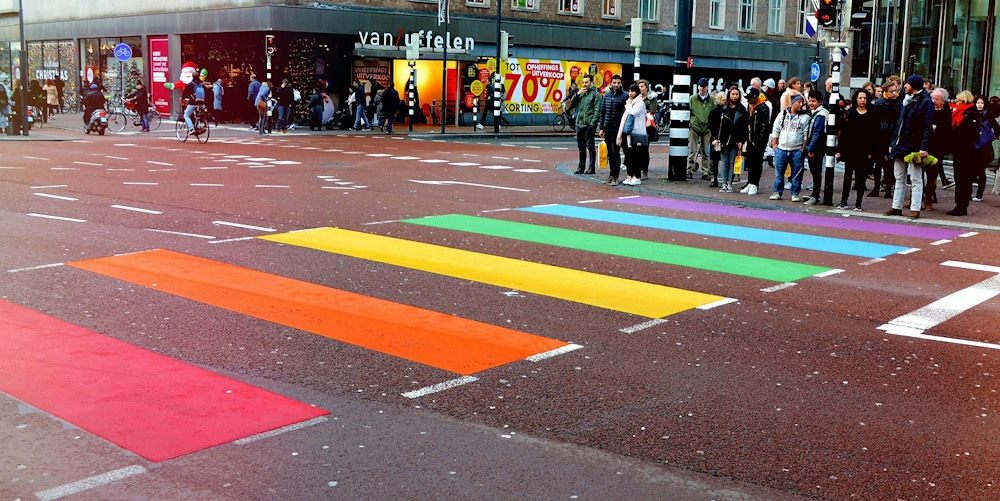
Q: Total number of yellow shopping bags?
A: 3